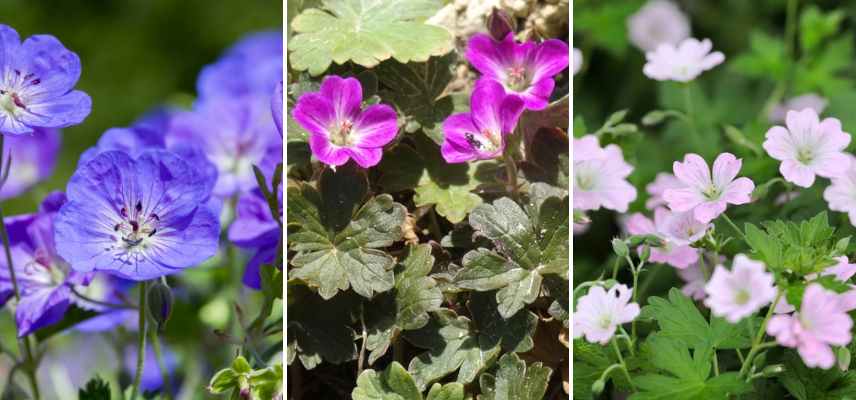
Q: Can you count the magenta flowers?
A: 3